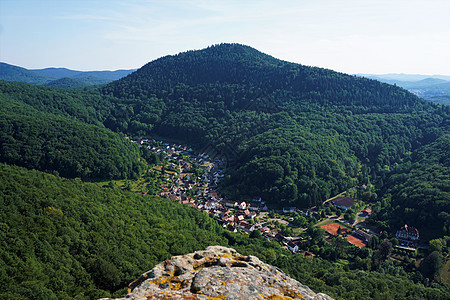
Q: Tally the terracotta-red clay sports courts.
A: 2